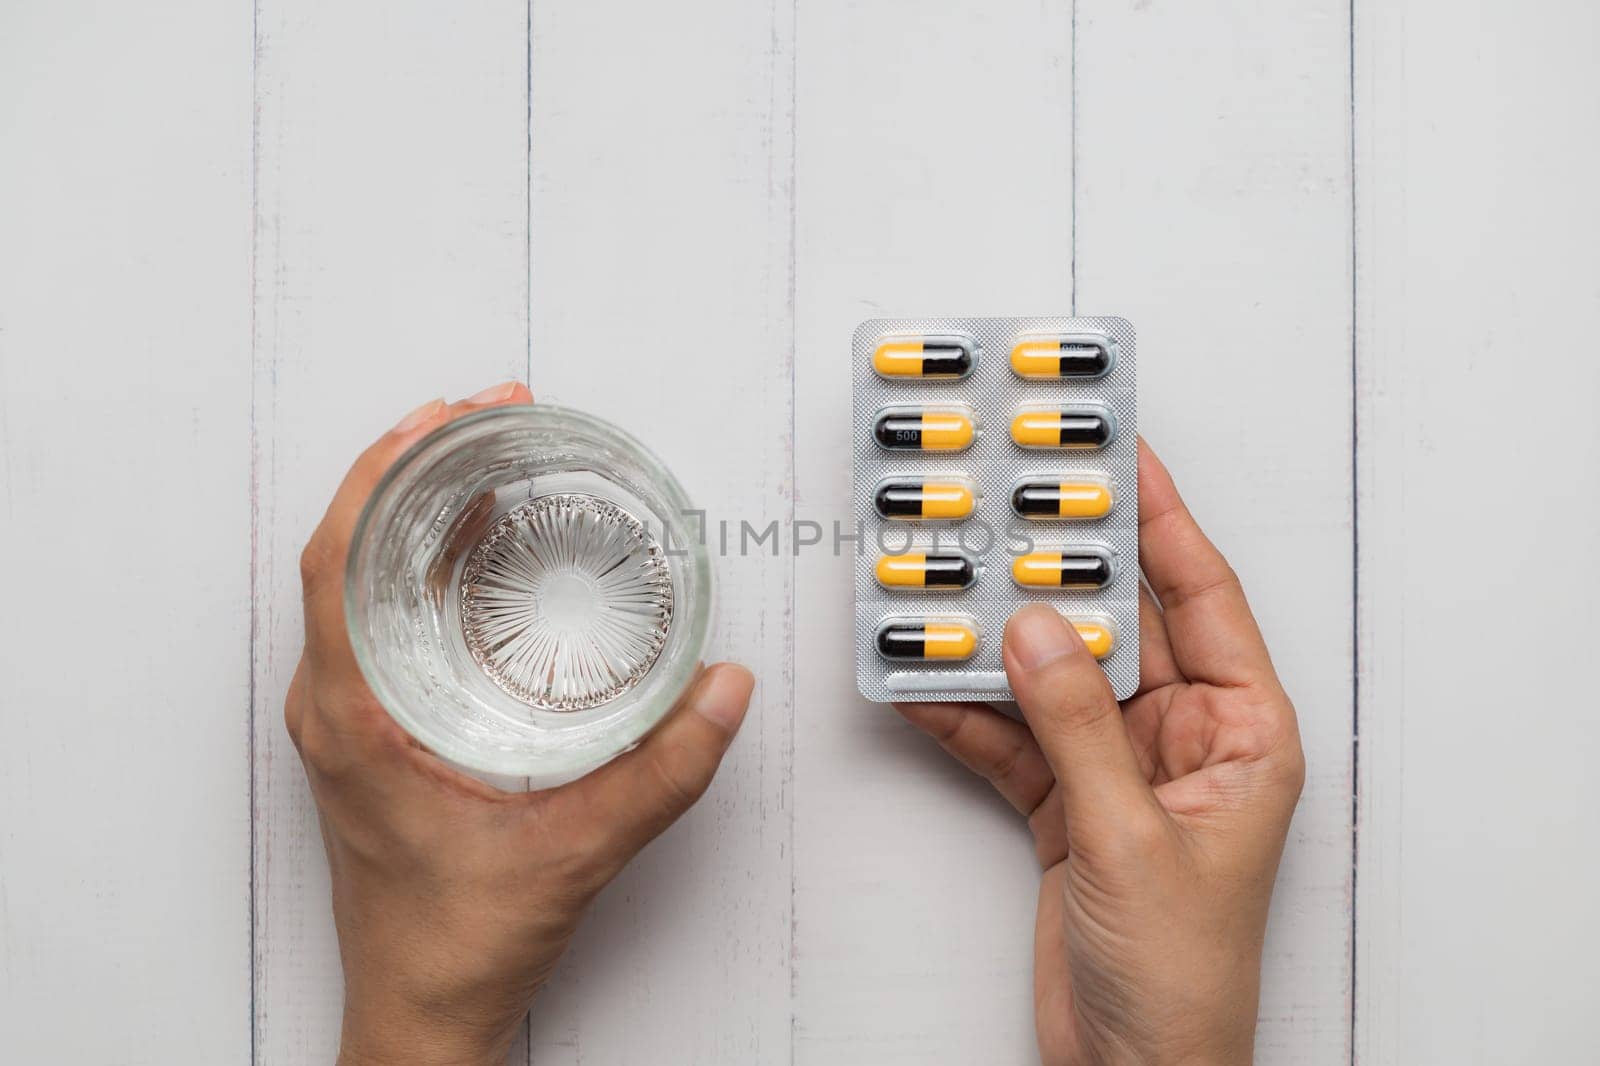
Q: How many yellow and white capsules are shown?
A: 0